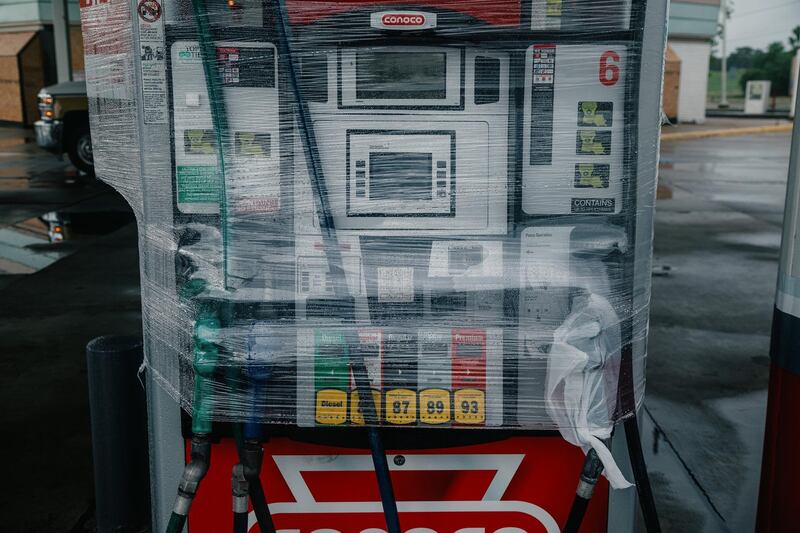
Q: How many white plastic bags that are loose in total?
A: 1